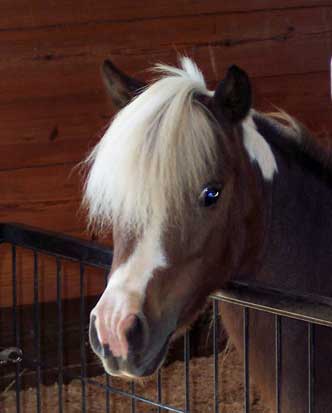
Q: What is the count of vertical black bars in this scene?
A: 12